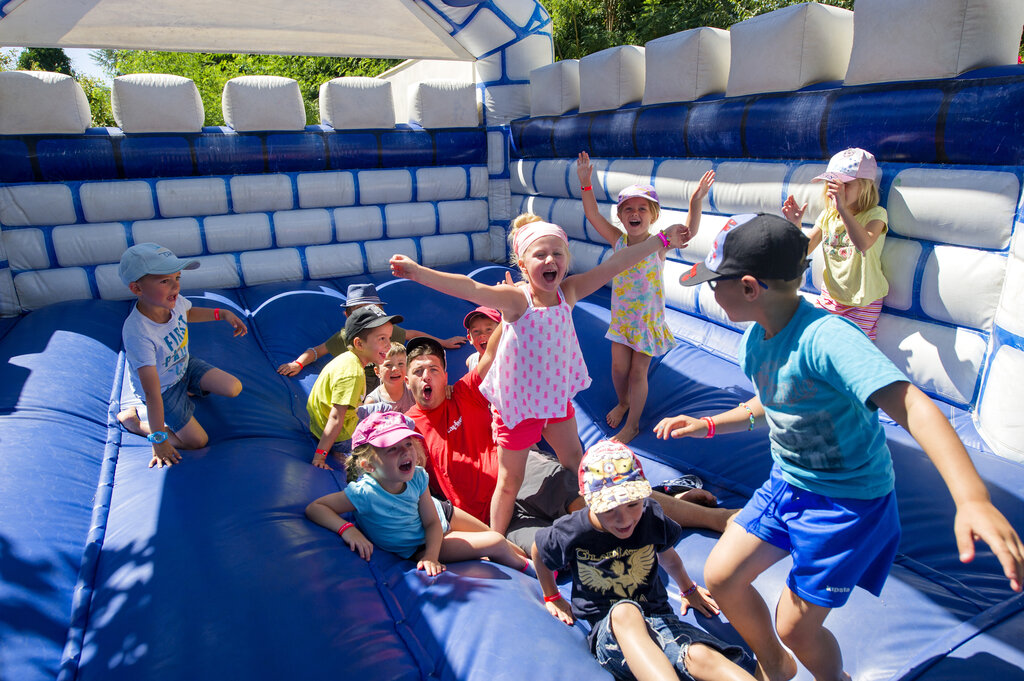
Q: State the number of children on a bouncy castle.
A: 11